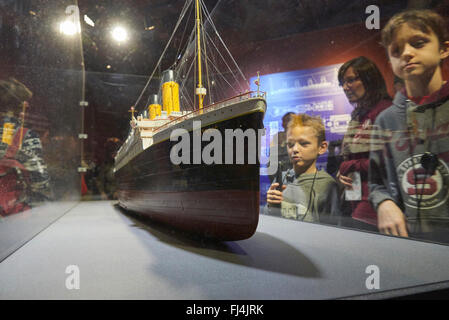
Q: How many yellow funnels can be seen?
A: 2